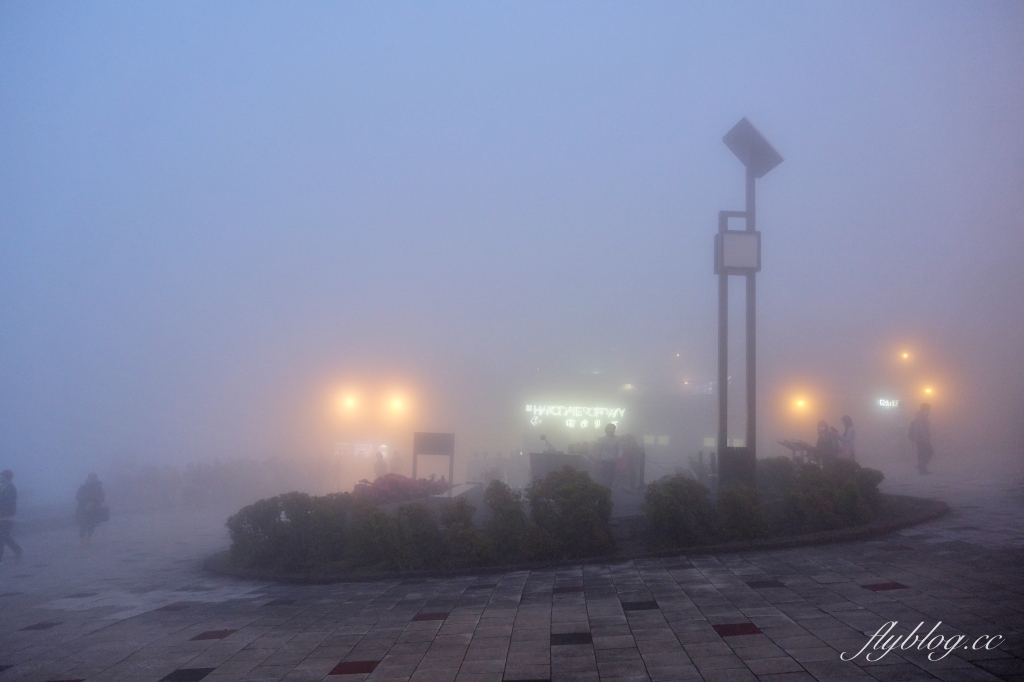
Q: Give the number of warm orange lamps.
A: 5